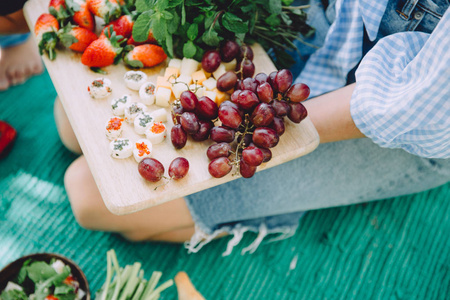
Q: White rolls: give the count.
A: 10